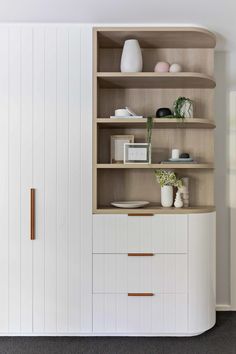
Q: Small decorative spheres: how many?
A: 2